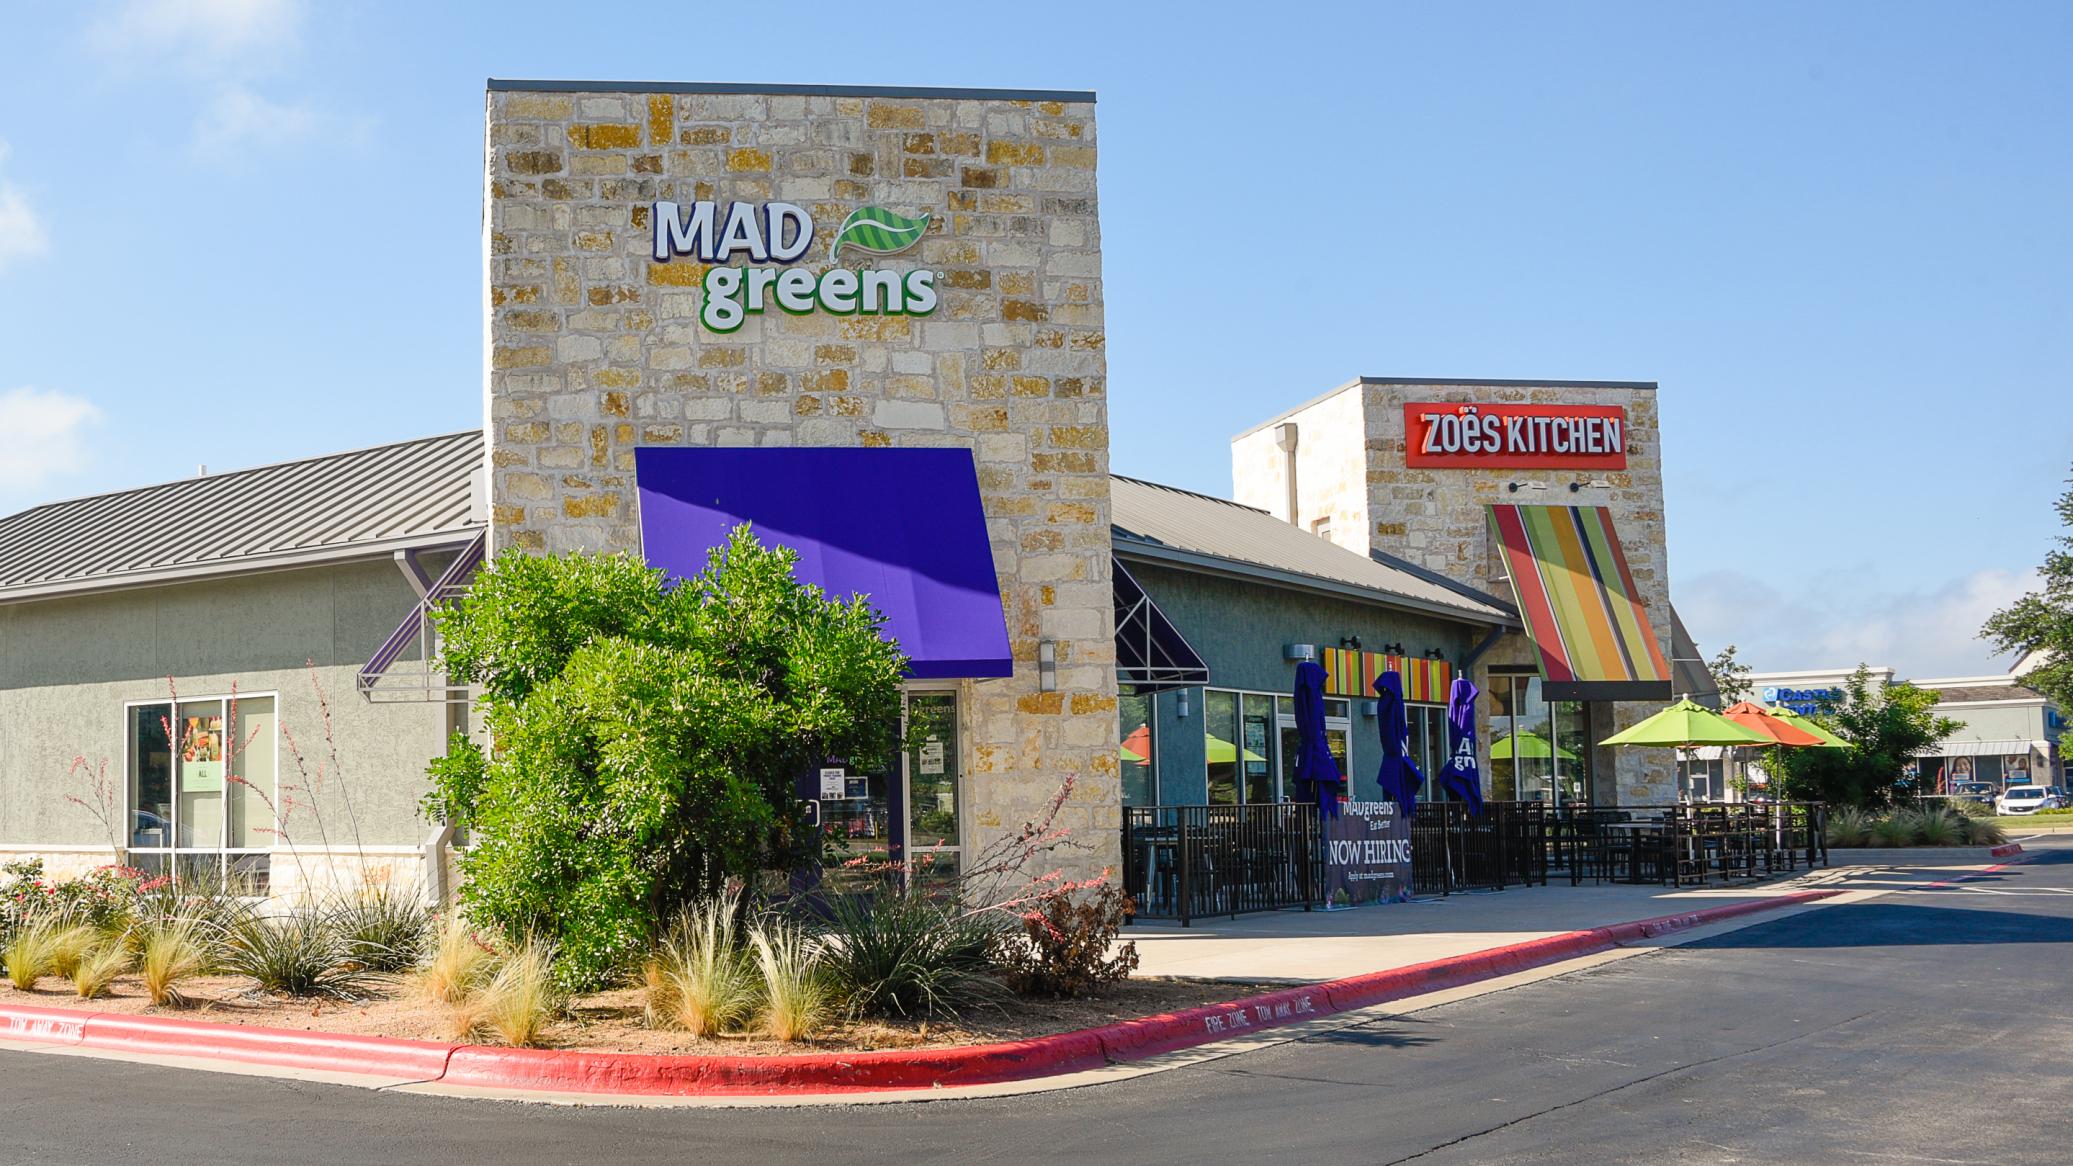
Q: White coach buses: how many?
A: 0